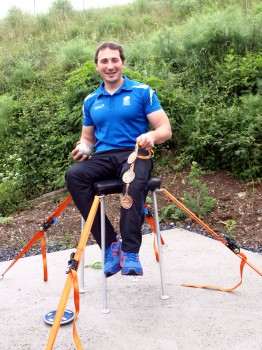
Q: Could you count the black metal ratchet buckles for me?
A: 4